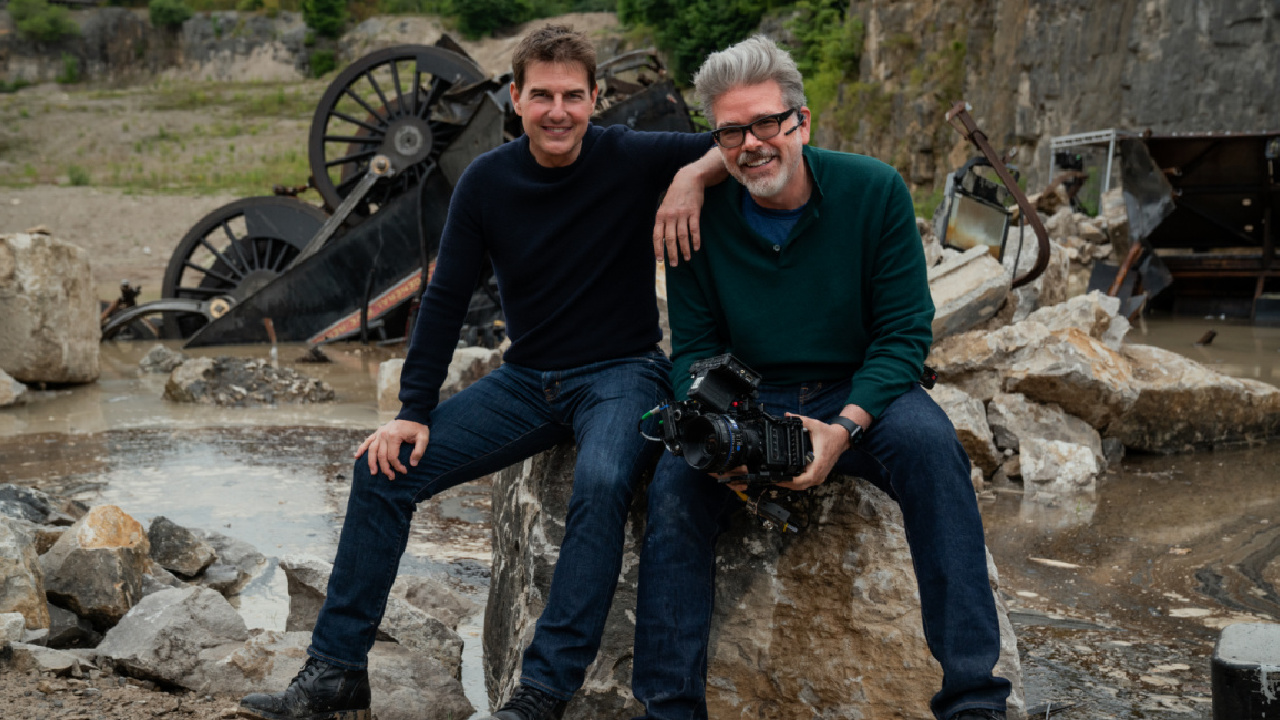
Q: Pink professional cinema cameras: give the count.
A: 0